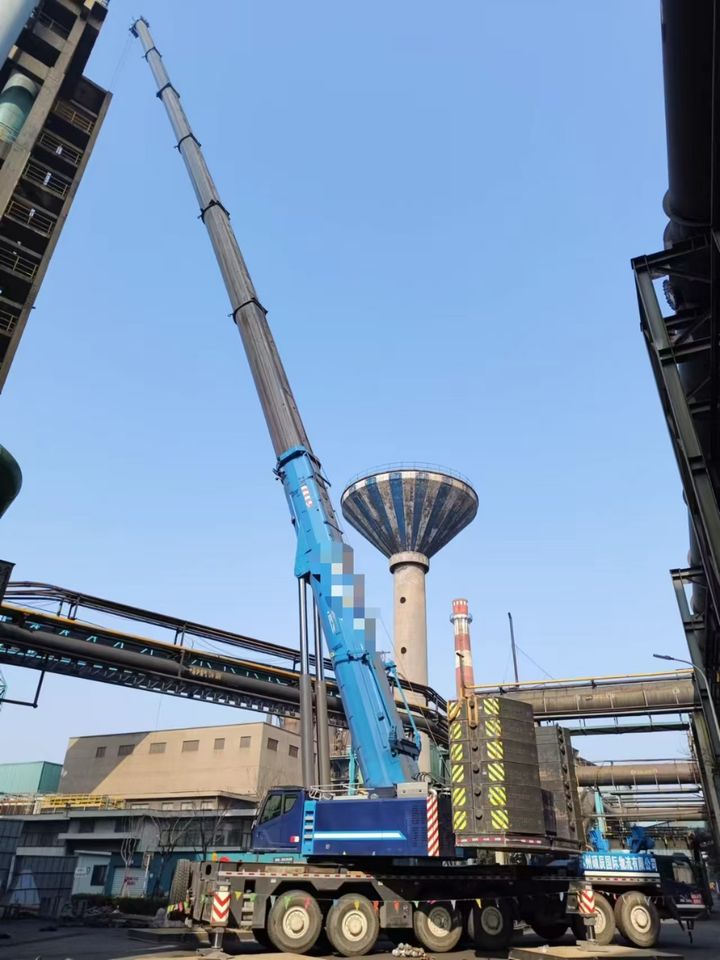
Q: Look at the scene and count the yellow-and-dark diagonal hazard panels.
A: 12